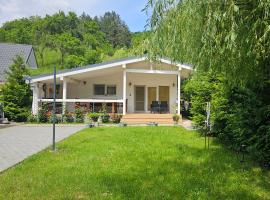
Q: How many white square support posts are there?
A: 4